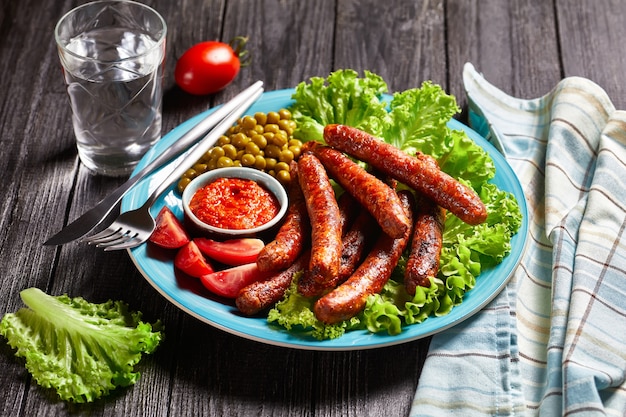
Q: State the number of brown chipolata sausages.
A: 8